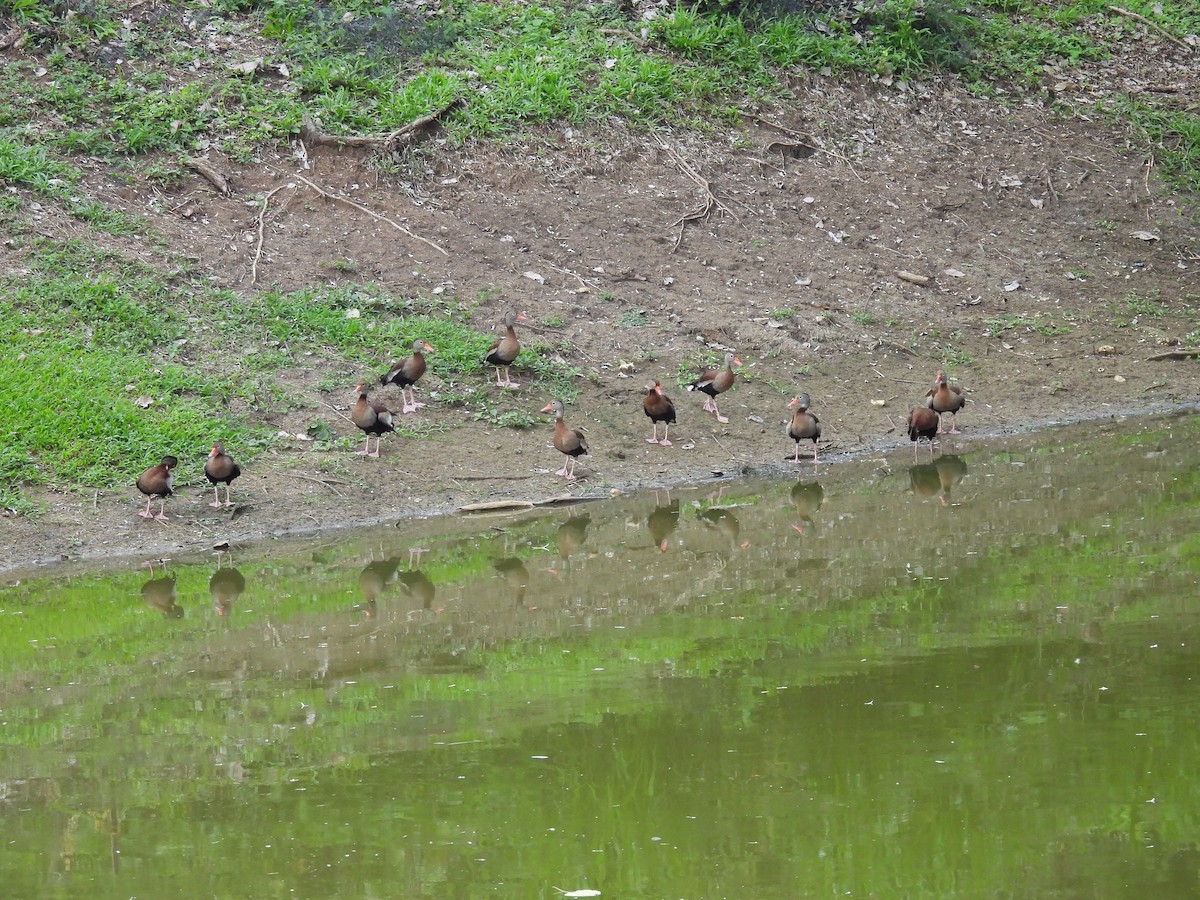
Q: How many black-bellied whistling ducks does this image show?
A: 11